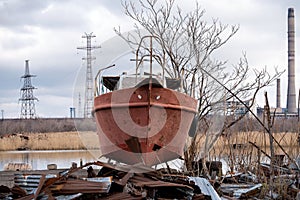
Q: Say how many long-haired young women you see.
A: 0